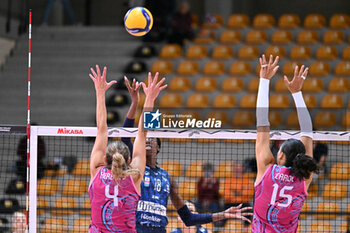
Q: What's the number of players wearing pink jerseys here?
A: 2